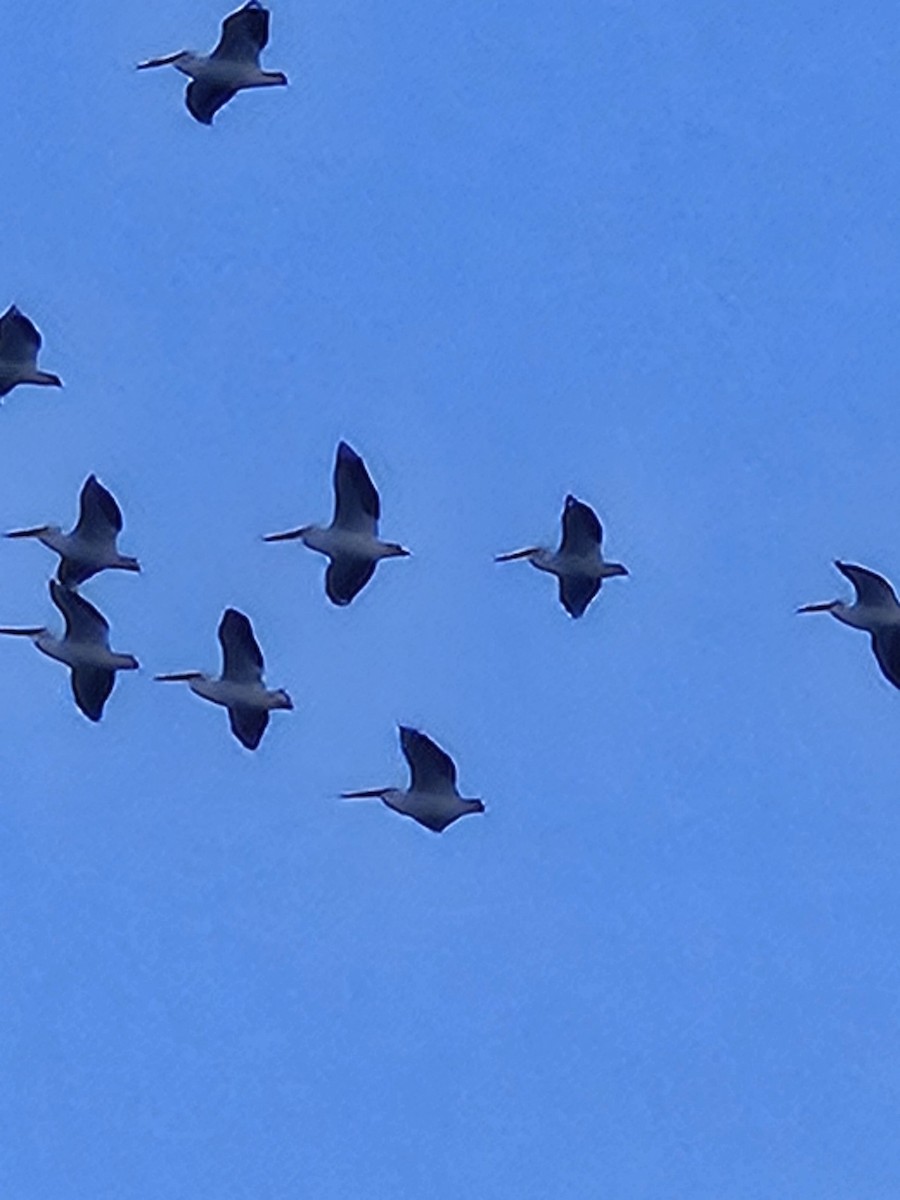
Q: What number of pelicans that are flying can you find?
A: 9